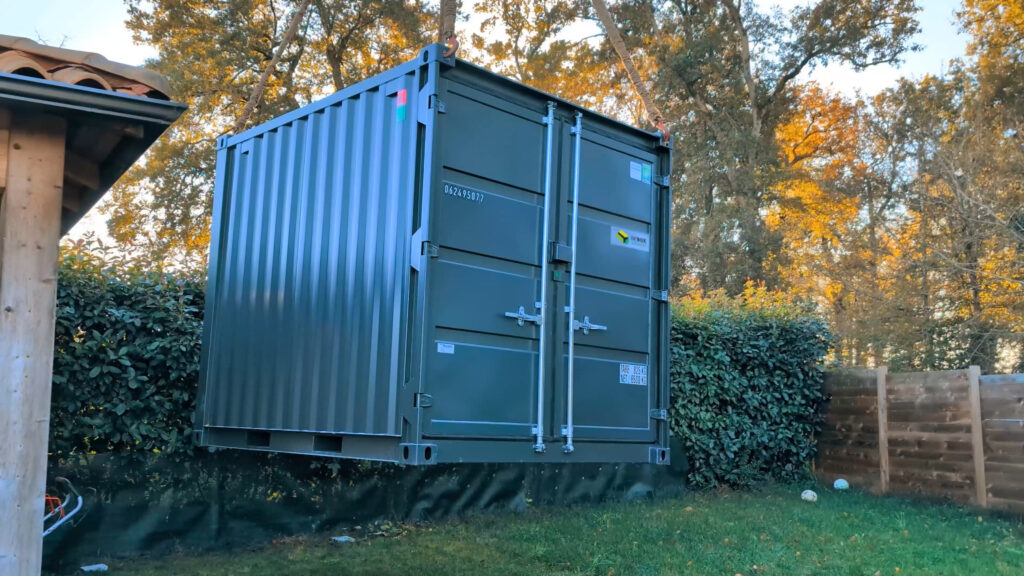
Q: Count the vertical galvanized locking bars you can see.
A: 2